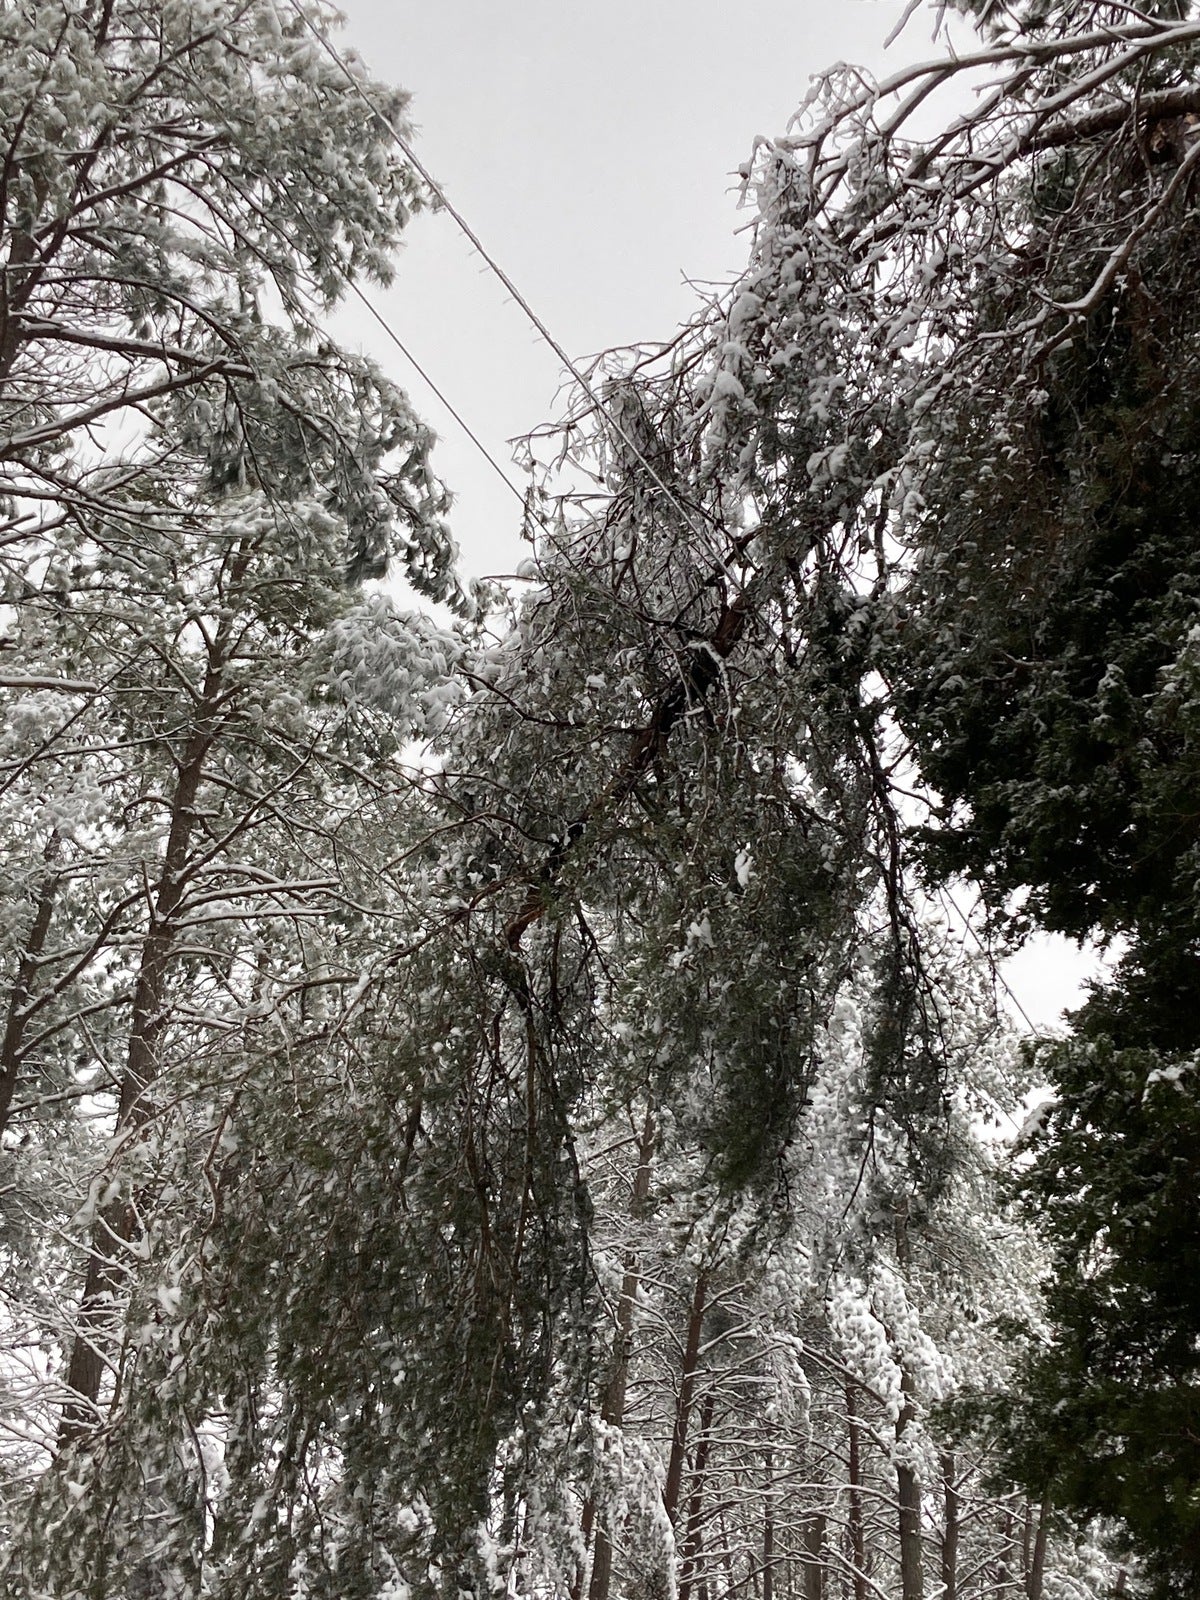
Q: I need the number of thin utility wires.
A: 2